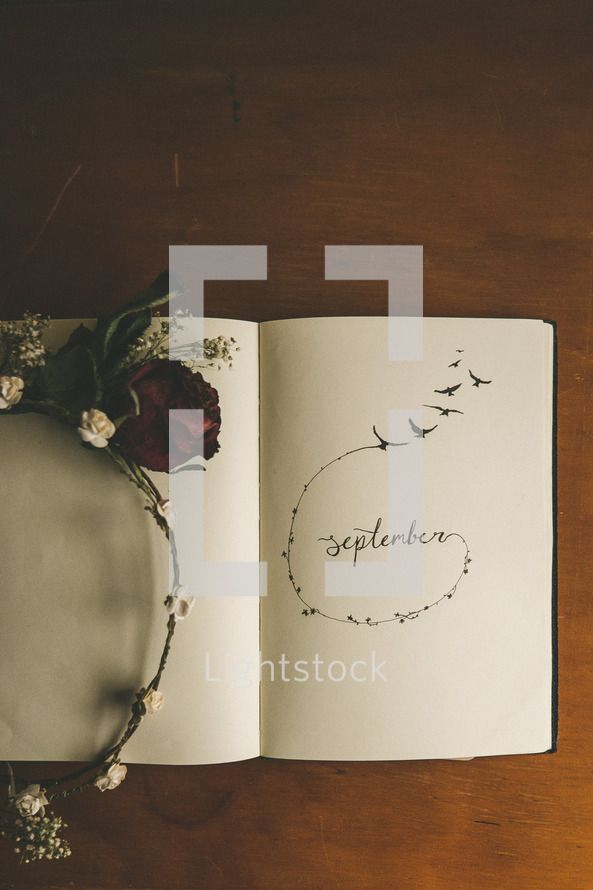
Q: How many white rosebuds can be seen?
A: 7